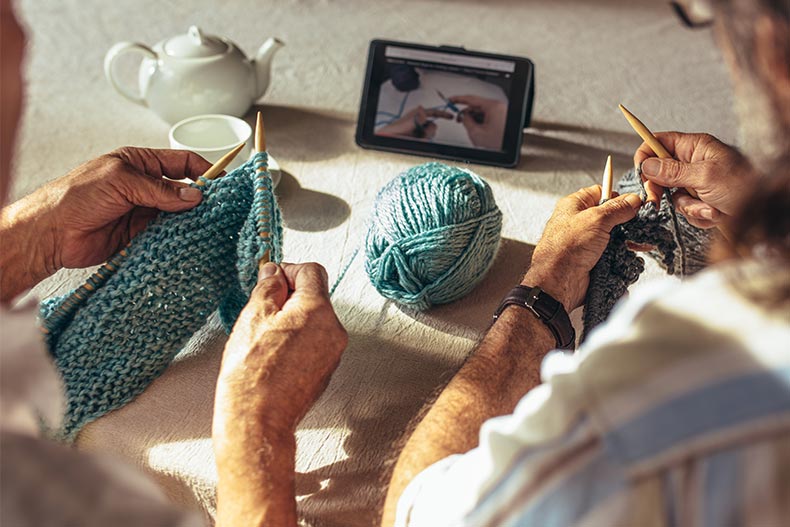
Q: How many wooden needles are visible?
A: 4